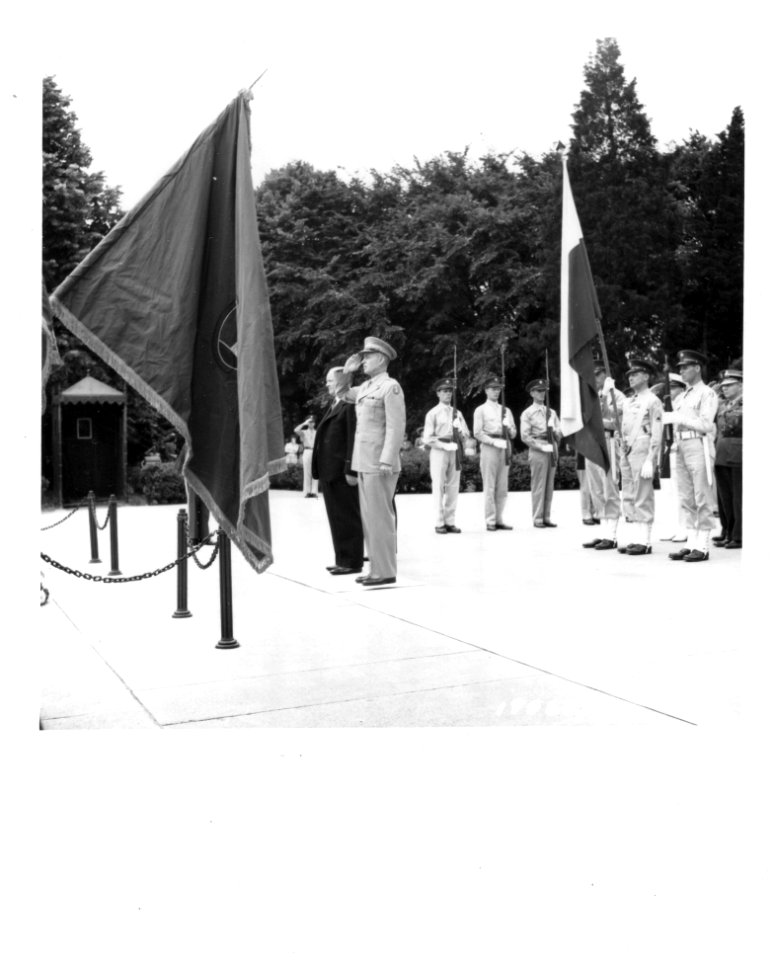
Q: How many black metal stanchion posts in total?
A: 4